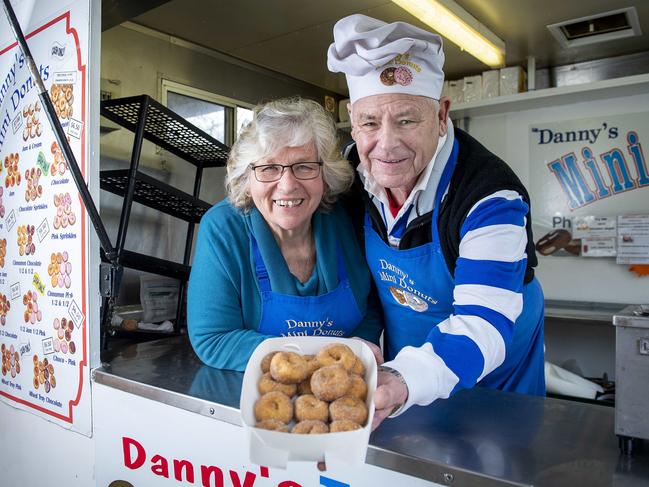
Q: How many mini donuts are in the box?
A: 15